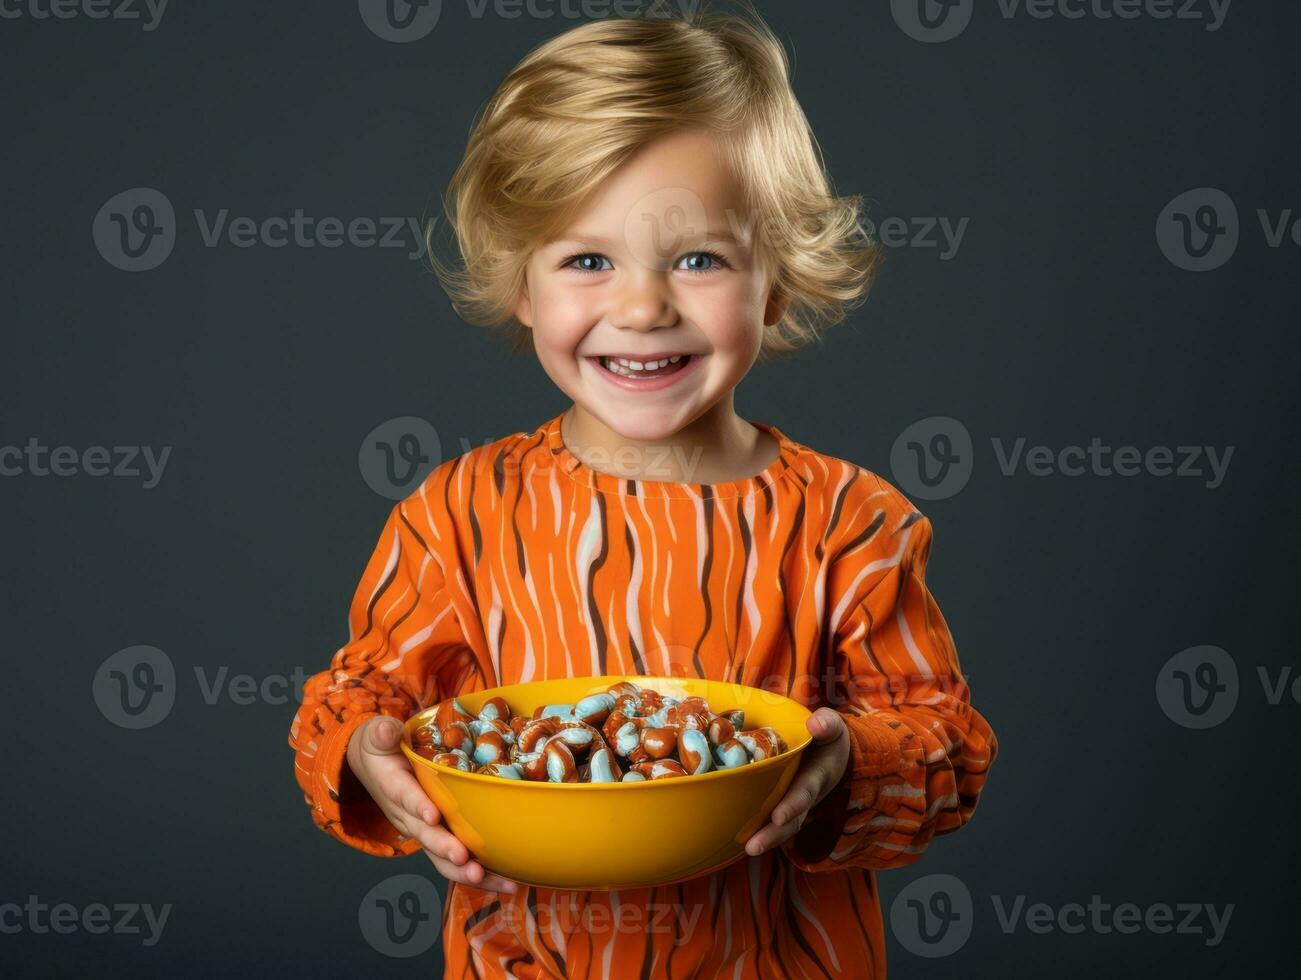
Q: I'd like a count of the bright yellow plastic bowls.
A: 1